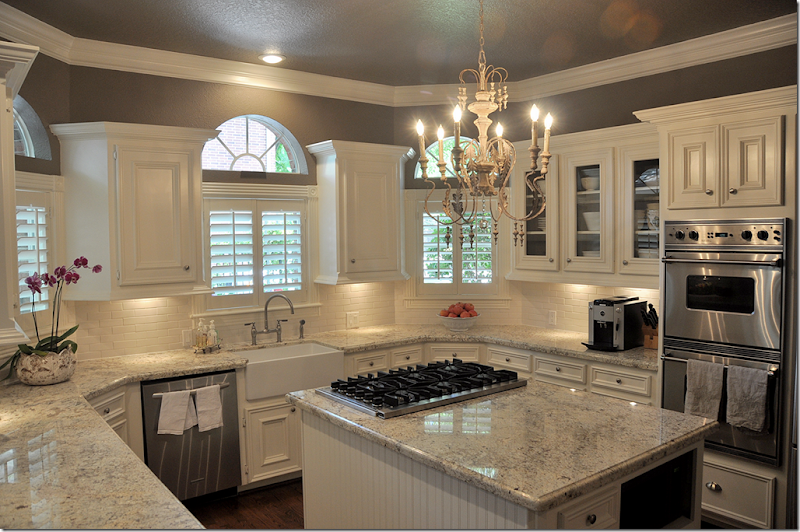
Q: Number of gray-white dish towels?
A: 4